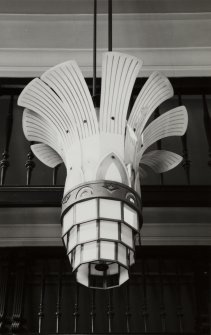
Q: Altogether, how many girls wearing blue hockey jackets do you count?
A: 0